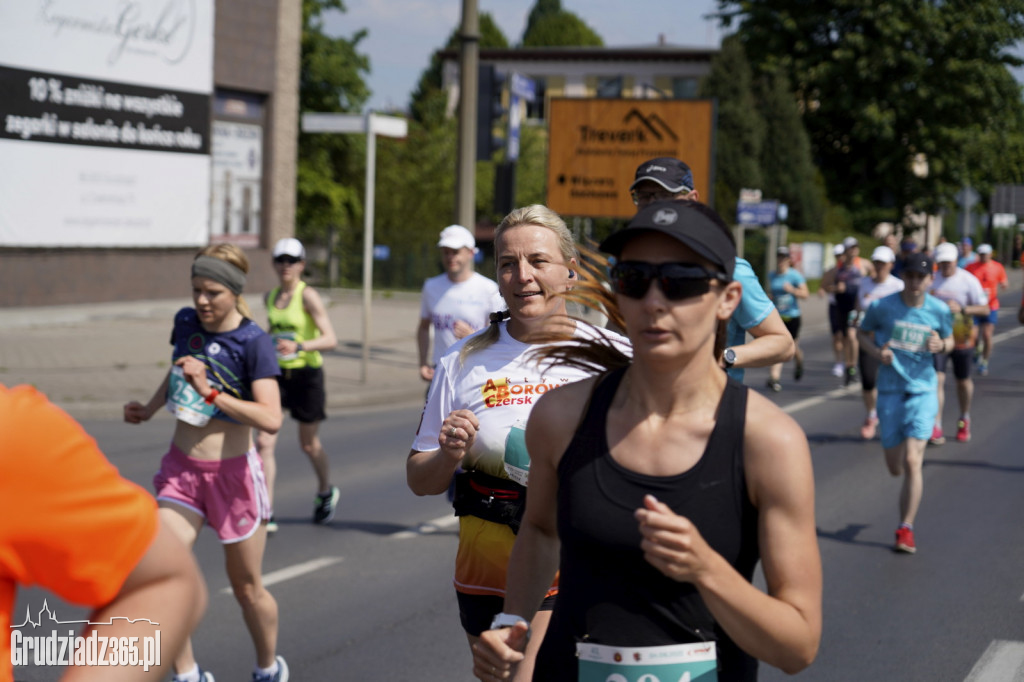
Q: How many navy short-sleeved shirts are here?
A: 1